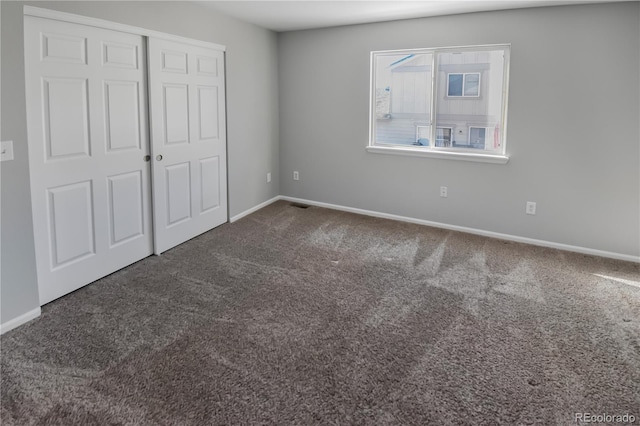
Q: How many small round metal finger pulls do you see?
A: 2